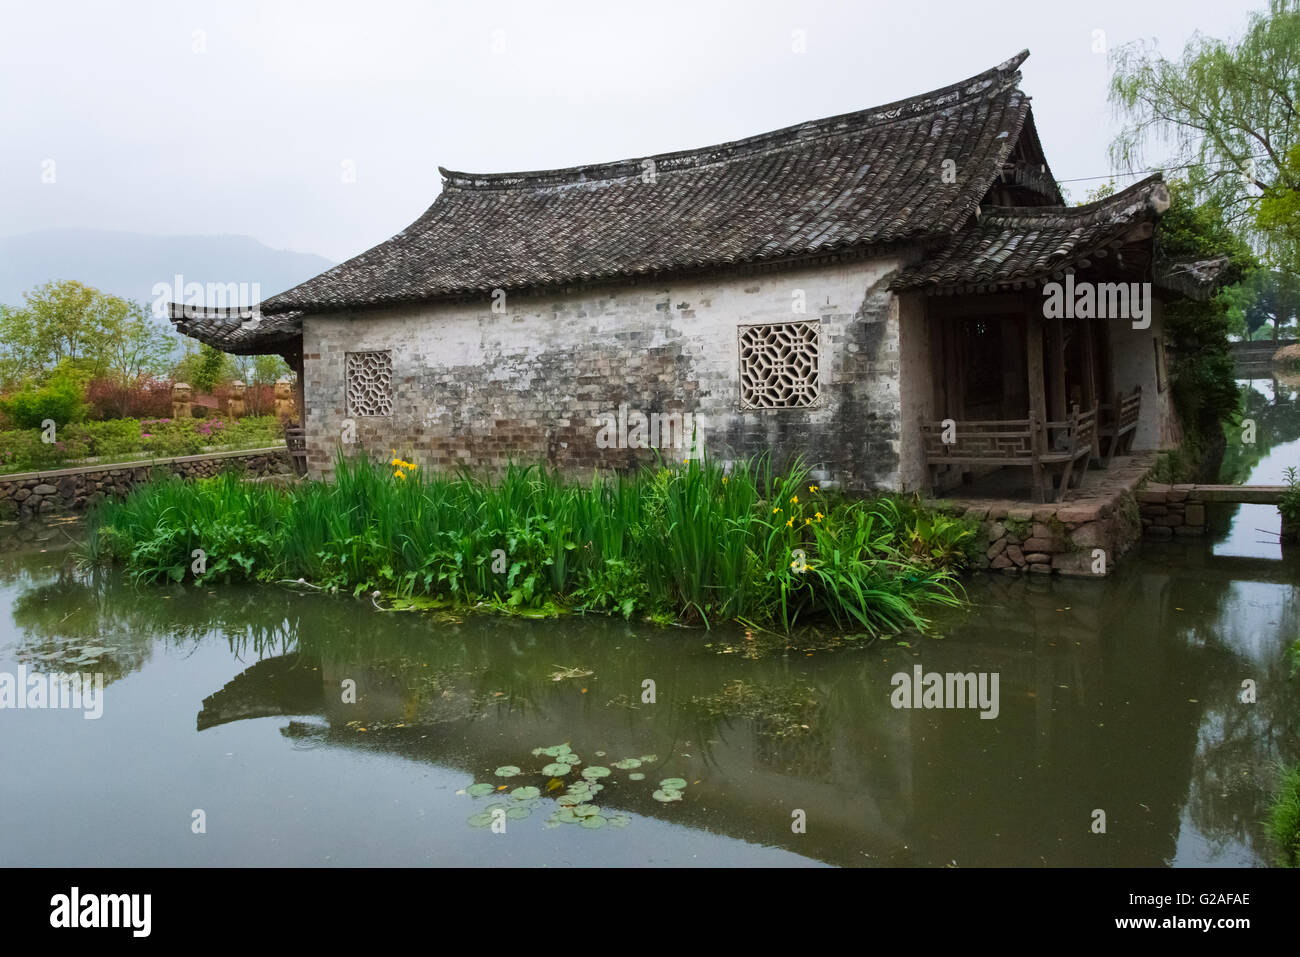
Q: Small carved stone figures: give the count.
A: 3